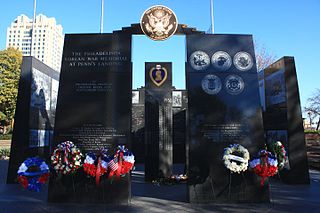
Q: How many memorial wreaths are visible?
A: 7